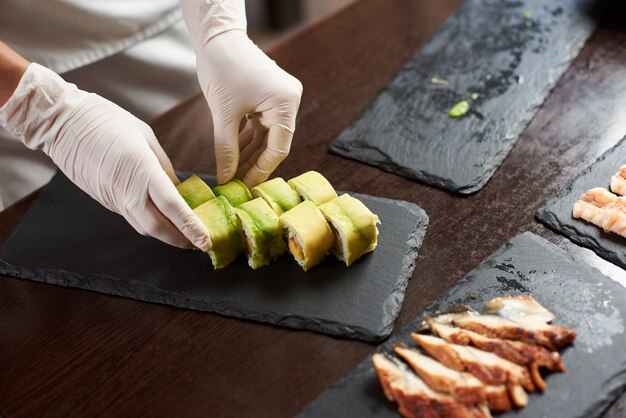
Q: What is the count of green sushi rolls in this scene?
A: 8